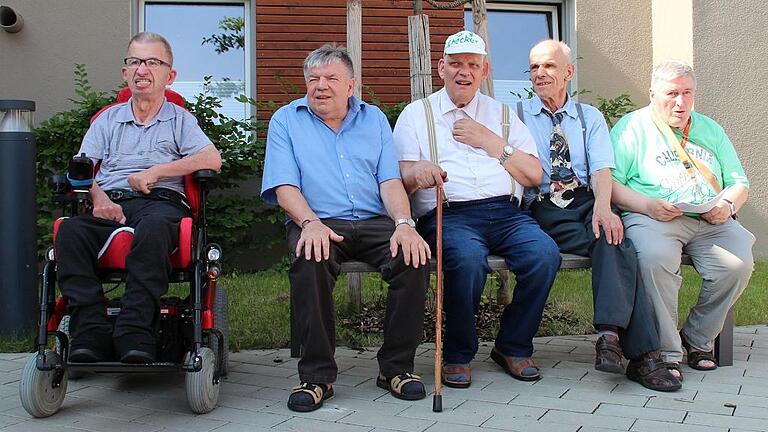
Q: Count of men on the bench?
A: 4